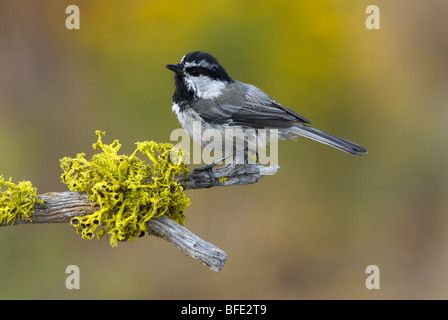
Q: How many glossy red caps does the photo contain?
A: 0